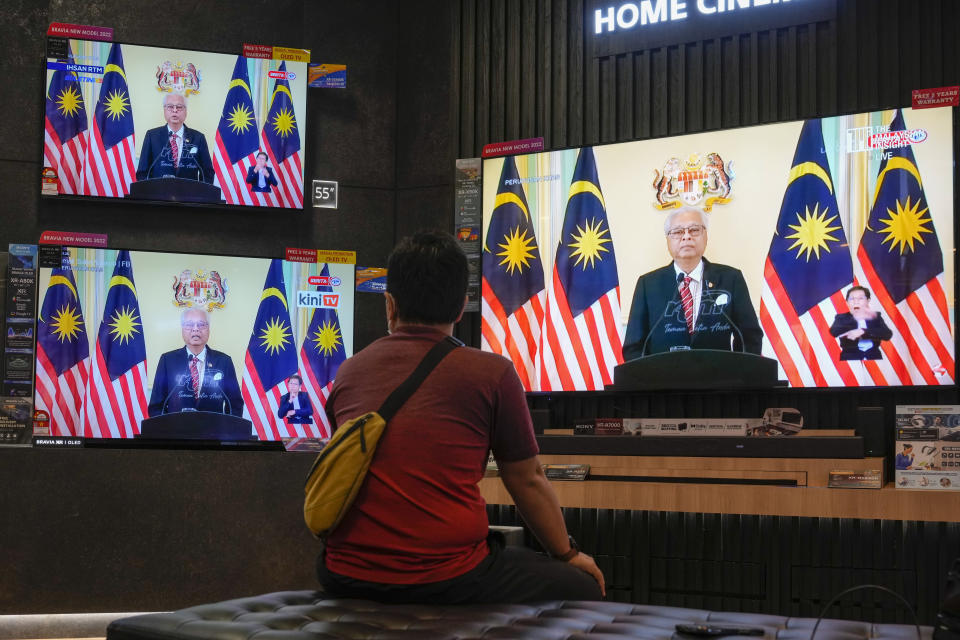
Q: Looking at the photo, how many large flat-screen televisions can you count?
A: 3